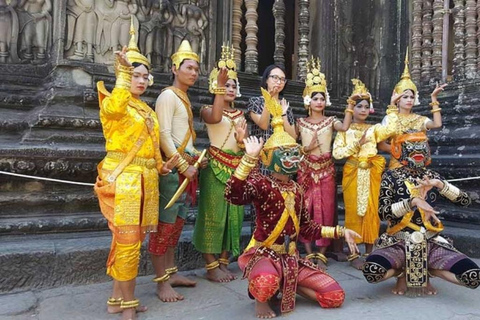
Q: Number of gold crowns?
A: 7